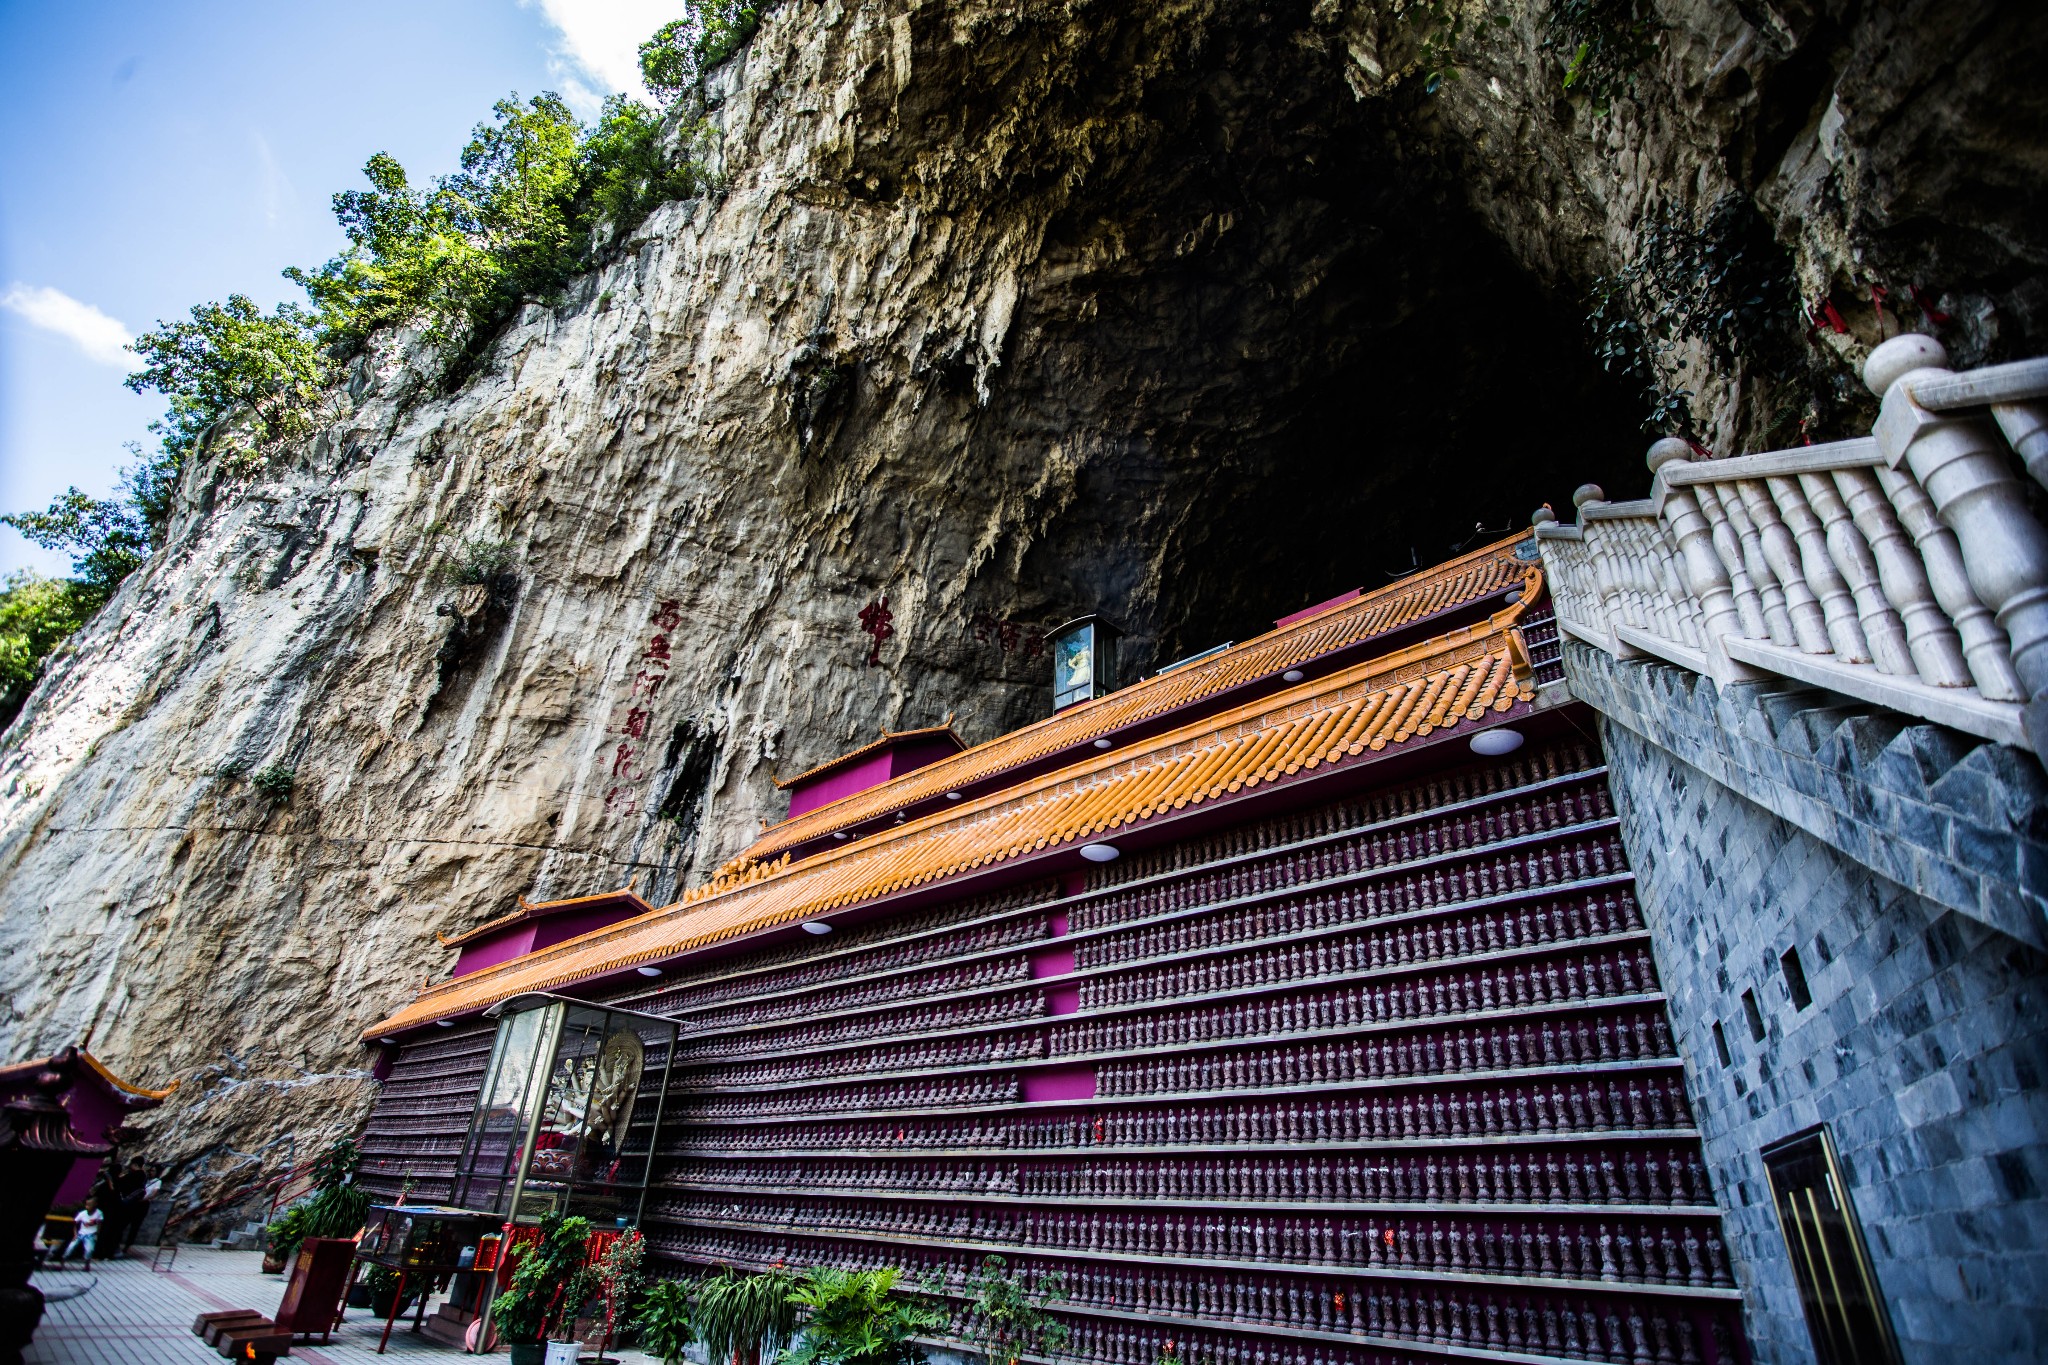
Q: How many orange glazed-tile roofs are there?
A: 5